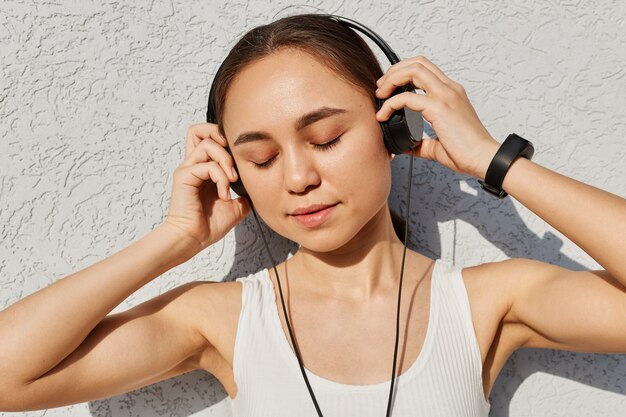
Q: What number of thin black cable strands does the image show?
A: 2